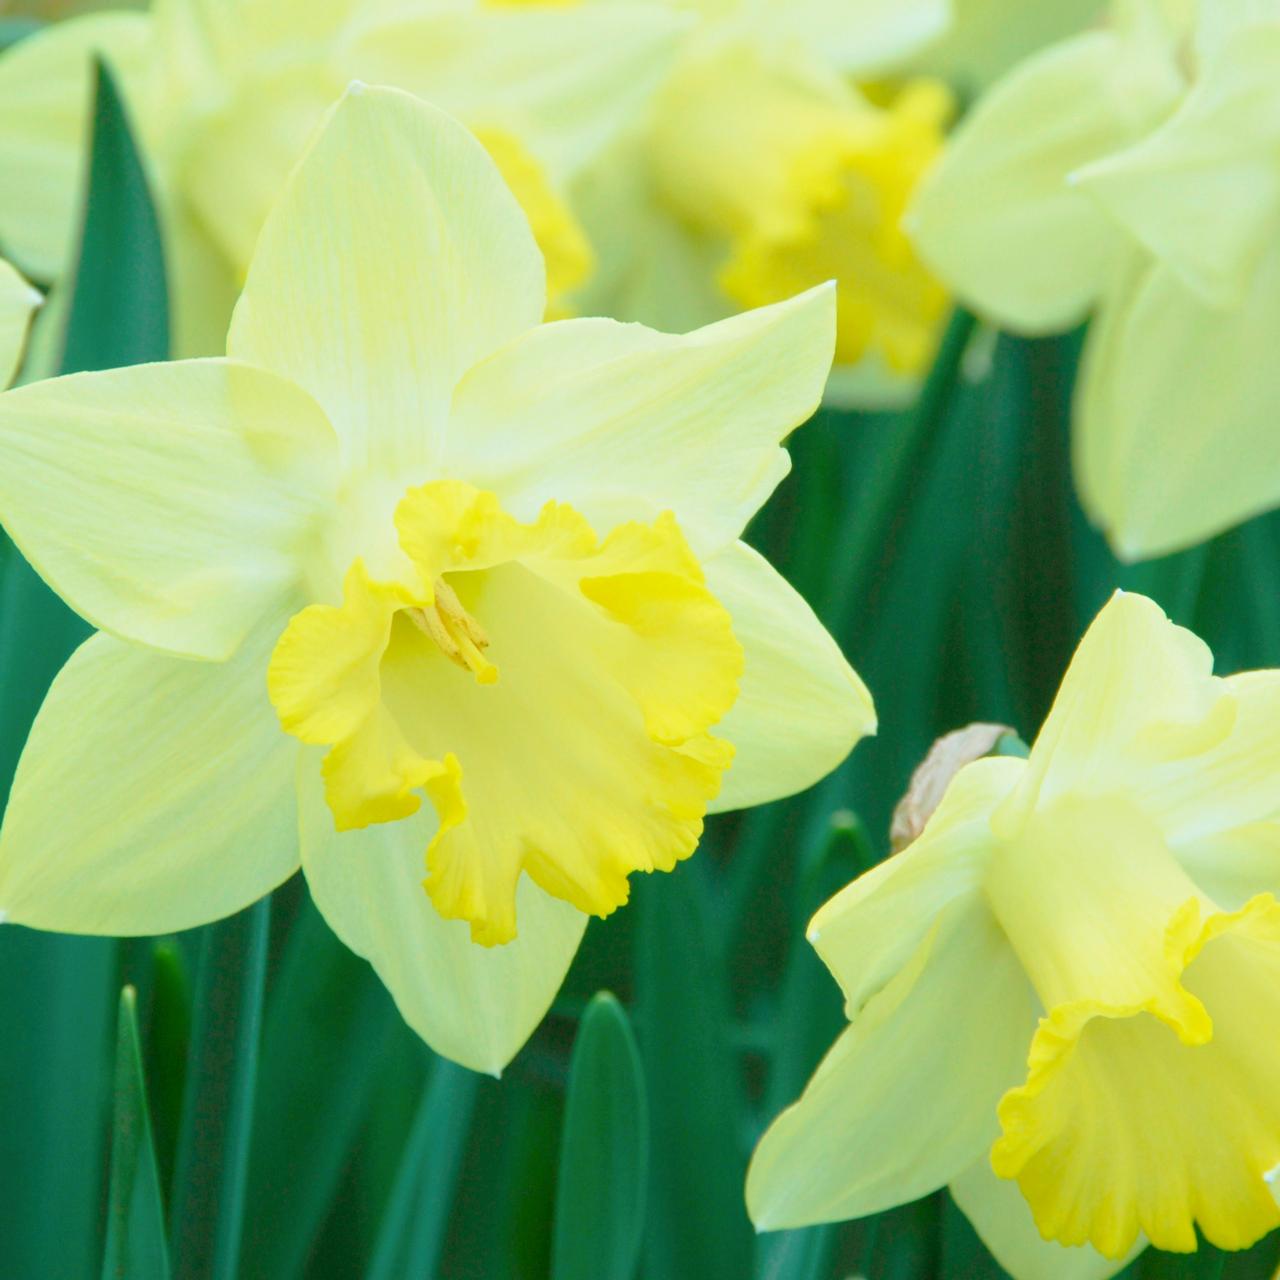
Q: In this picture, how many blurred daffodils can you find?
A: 3